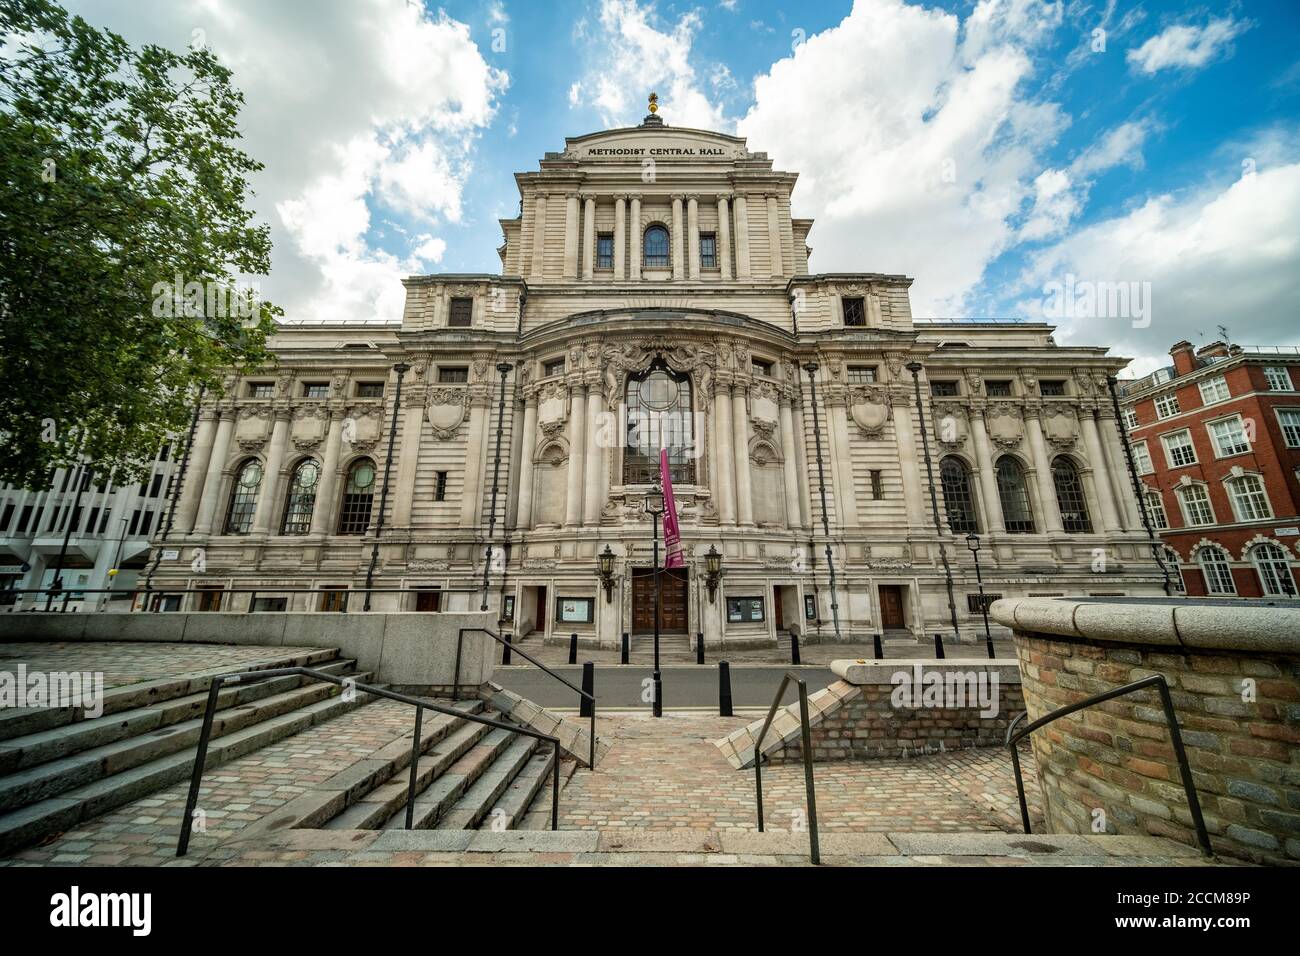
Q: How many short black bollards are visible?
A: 9